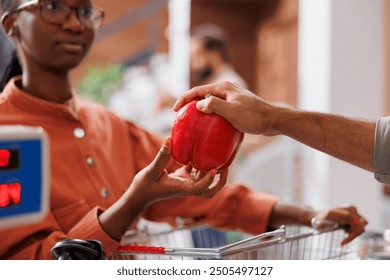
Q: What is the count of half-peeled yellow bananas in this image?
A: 0